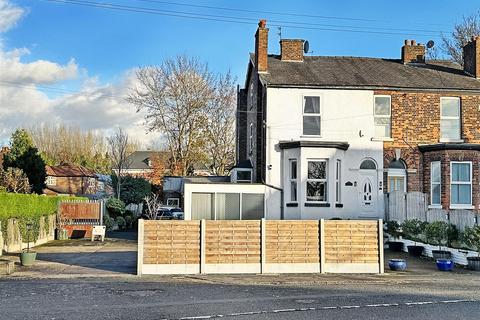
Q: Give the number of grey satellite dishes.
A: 2